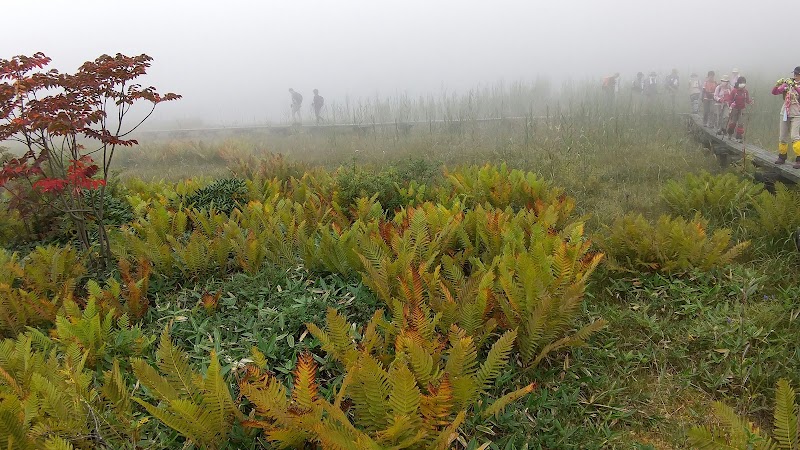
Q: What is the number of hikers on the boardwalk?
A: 12